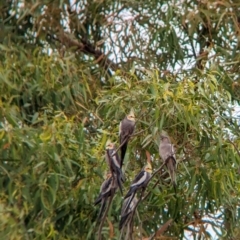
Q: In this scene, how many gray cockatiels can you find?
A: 6